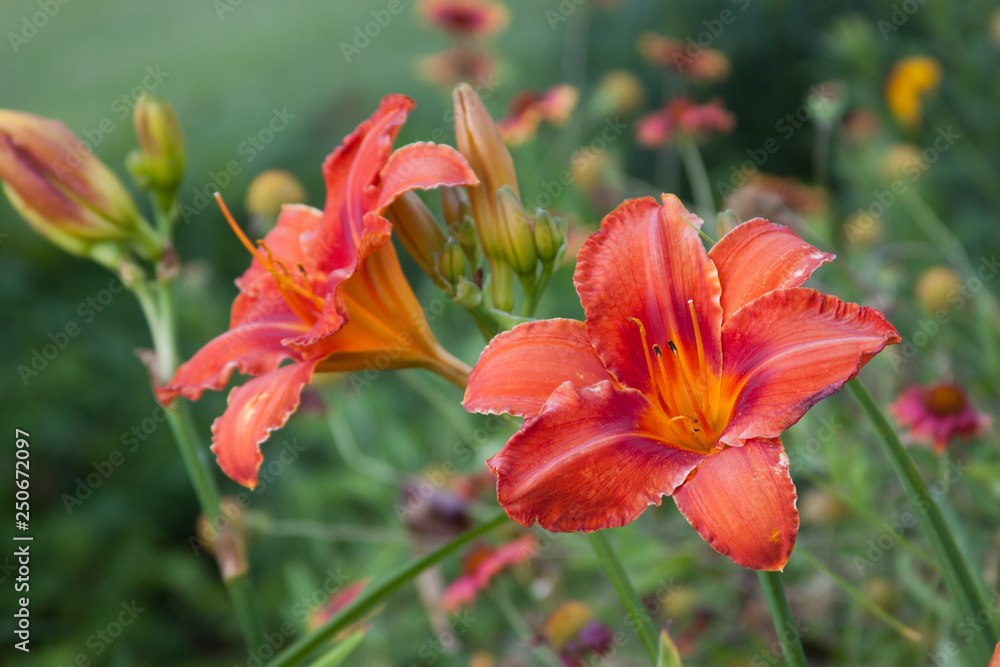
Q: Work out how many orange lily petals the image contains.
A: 12